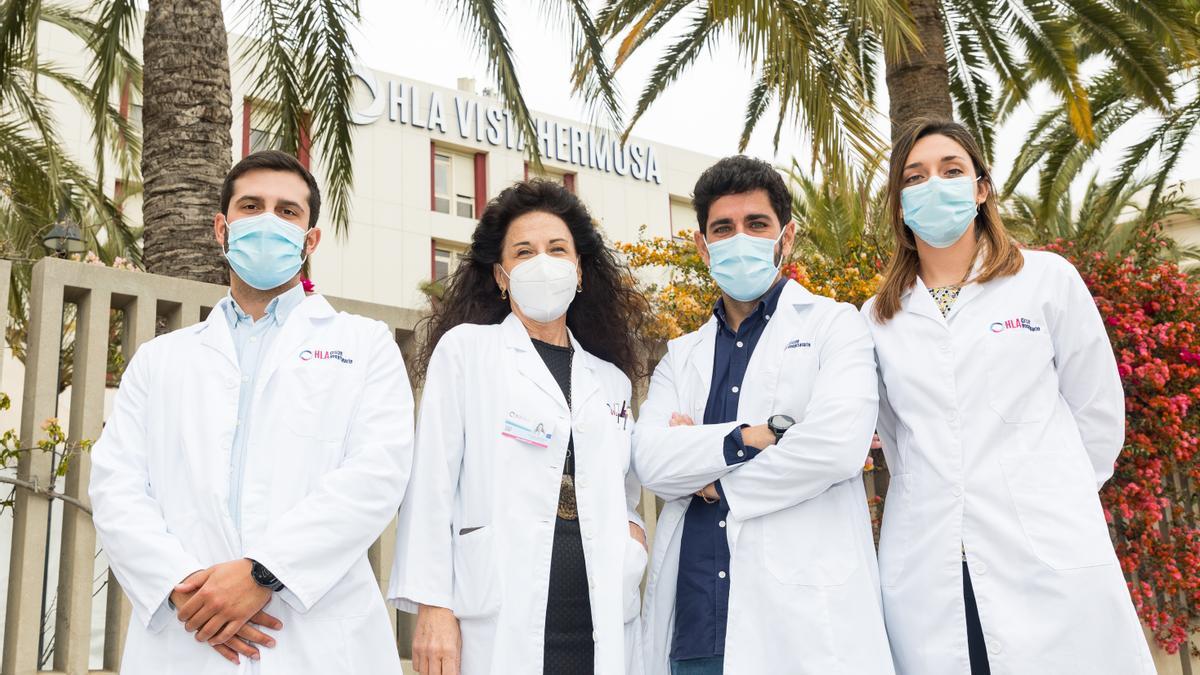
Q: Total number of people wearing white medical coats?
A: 4